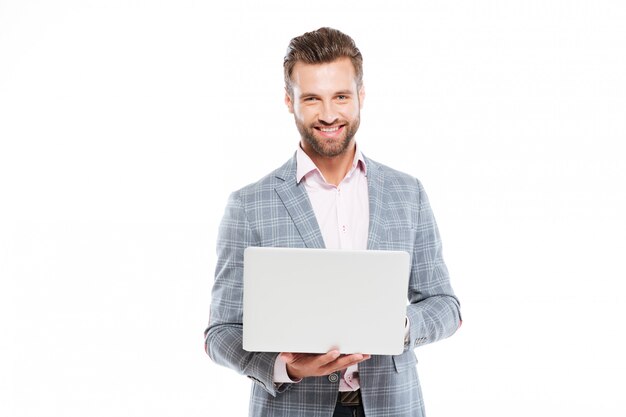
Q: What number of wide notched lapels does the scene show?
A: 2